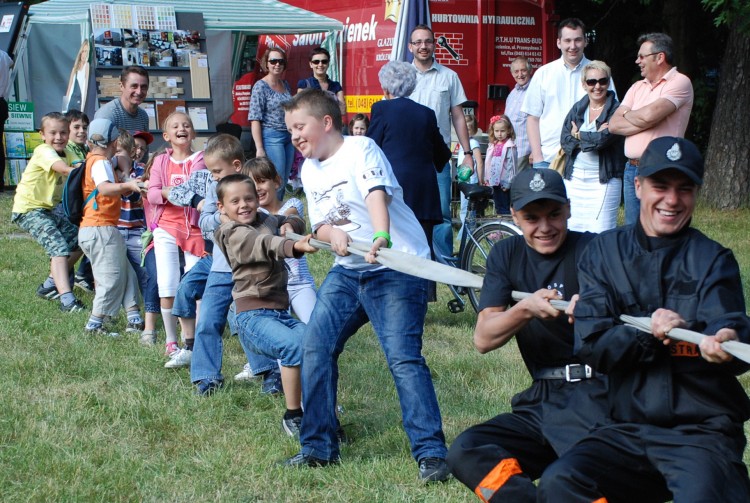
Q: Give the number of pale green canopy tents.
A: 1